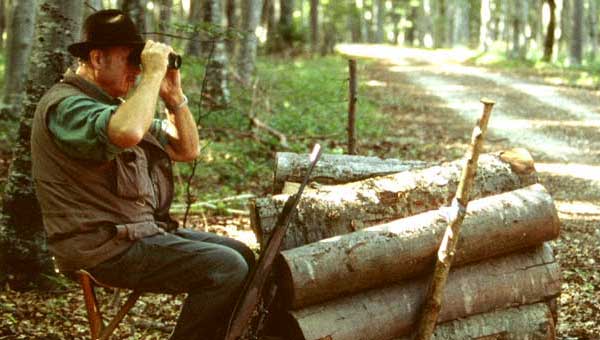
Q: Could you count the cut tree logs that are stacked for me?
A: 5